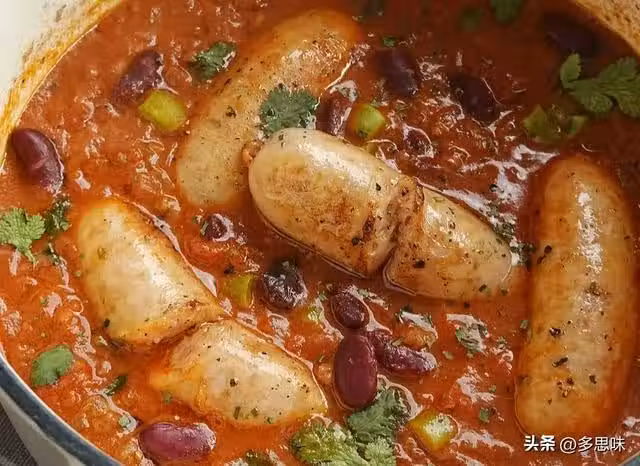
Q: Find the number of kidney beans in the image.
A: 13